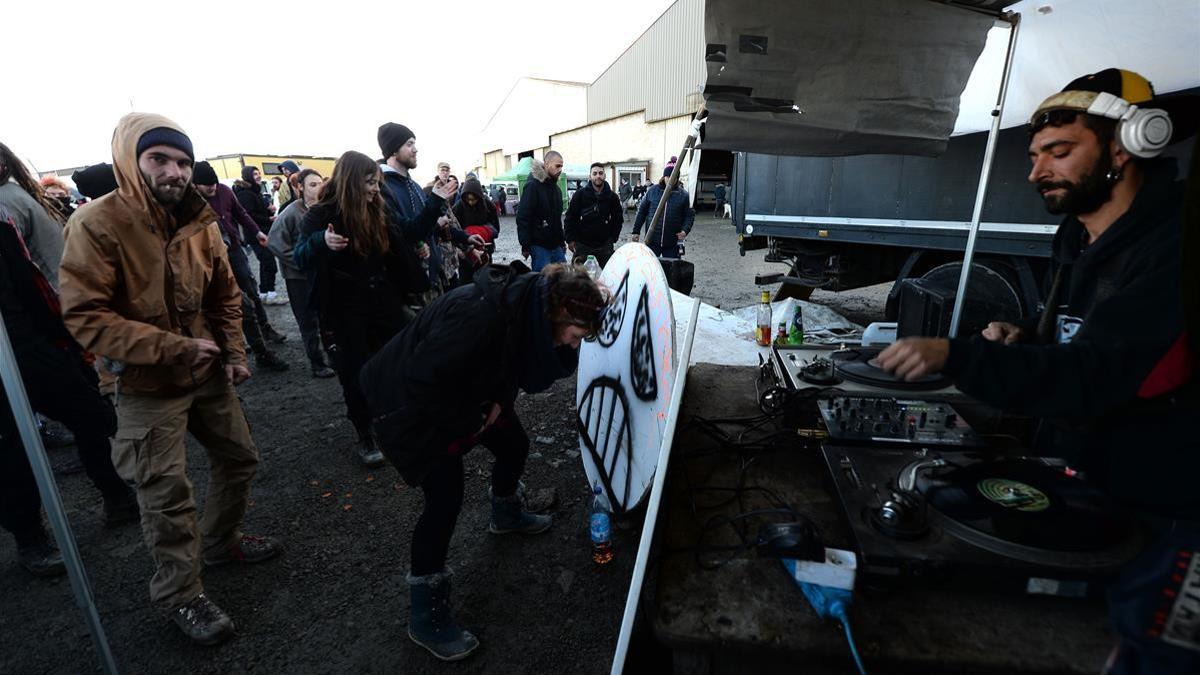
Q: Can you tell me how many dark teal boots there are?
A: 2